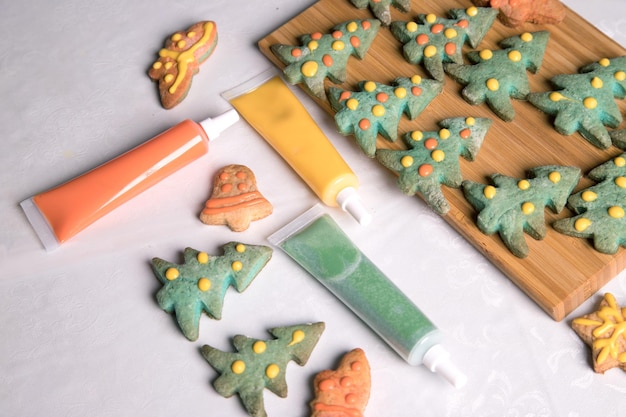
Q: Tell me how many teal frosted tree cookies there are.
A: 11